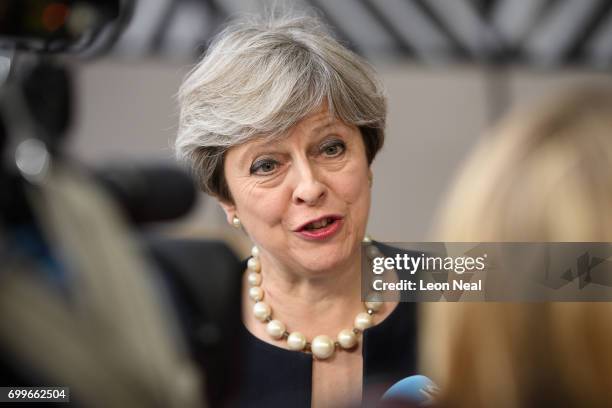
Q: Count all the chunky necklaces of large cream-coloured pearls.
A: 1